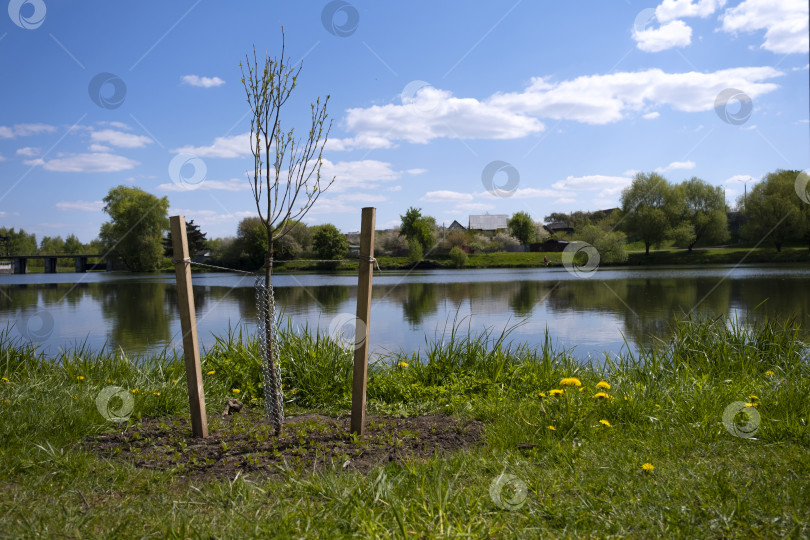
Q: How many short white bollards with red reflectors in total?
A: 0